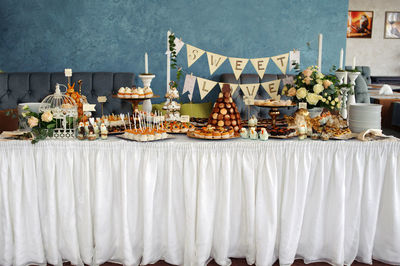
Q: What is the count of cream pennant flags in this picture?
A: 9